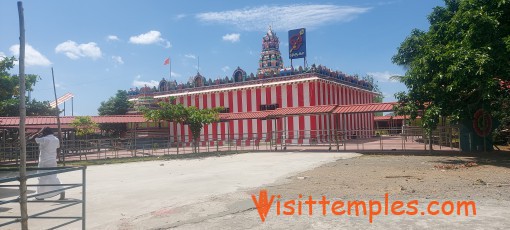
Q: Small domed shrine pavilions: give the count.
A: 3